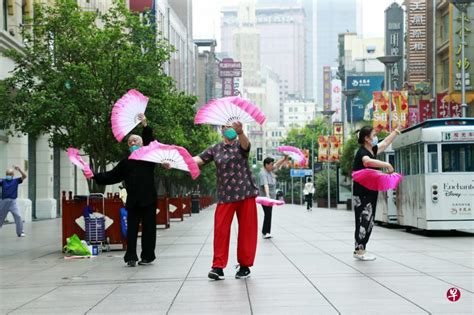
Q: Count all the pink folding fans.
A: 7